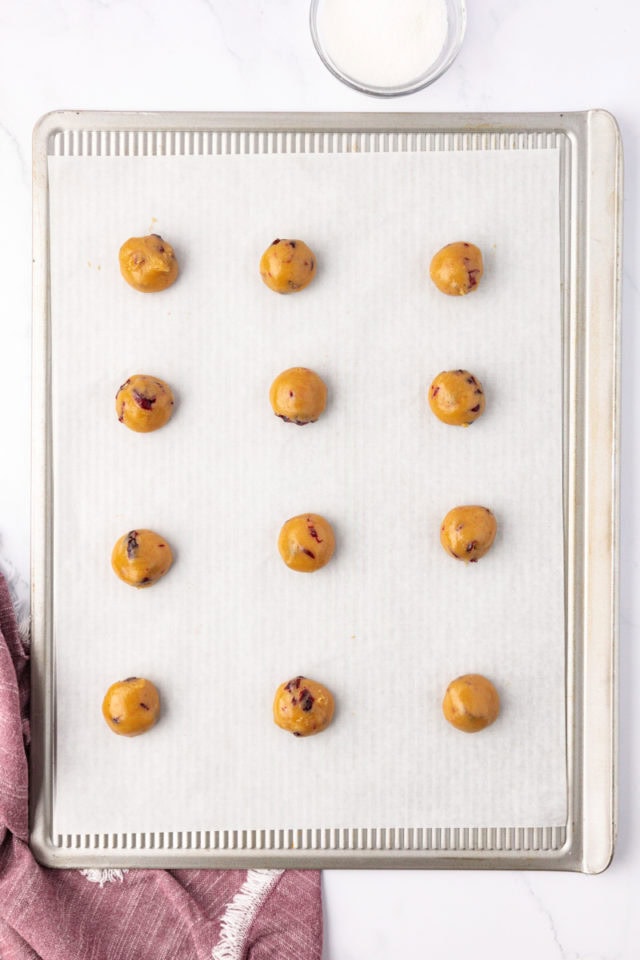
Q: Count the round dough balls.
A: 12